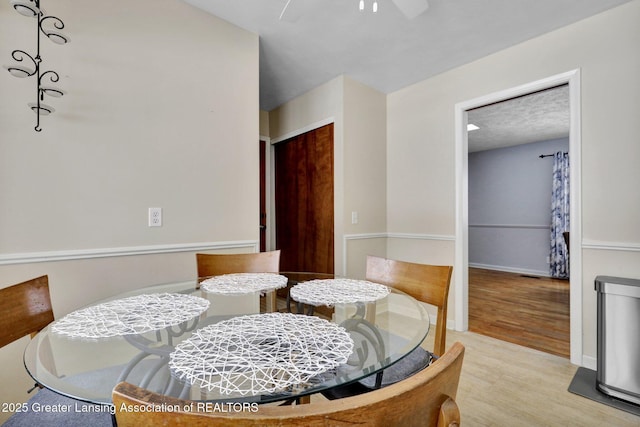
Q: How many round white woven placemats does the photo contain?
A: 4